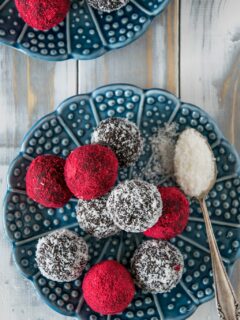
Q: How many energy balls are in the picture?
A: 11